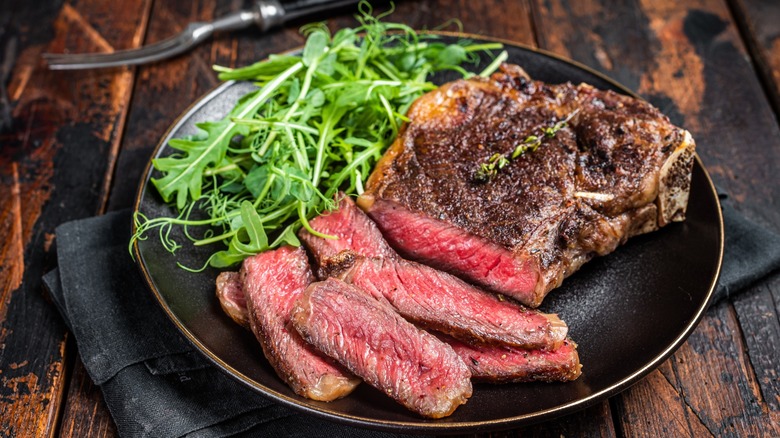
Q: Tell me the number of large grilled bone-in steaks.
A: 1